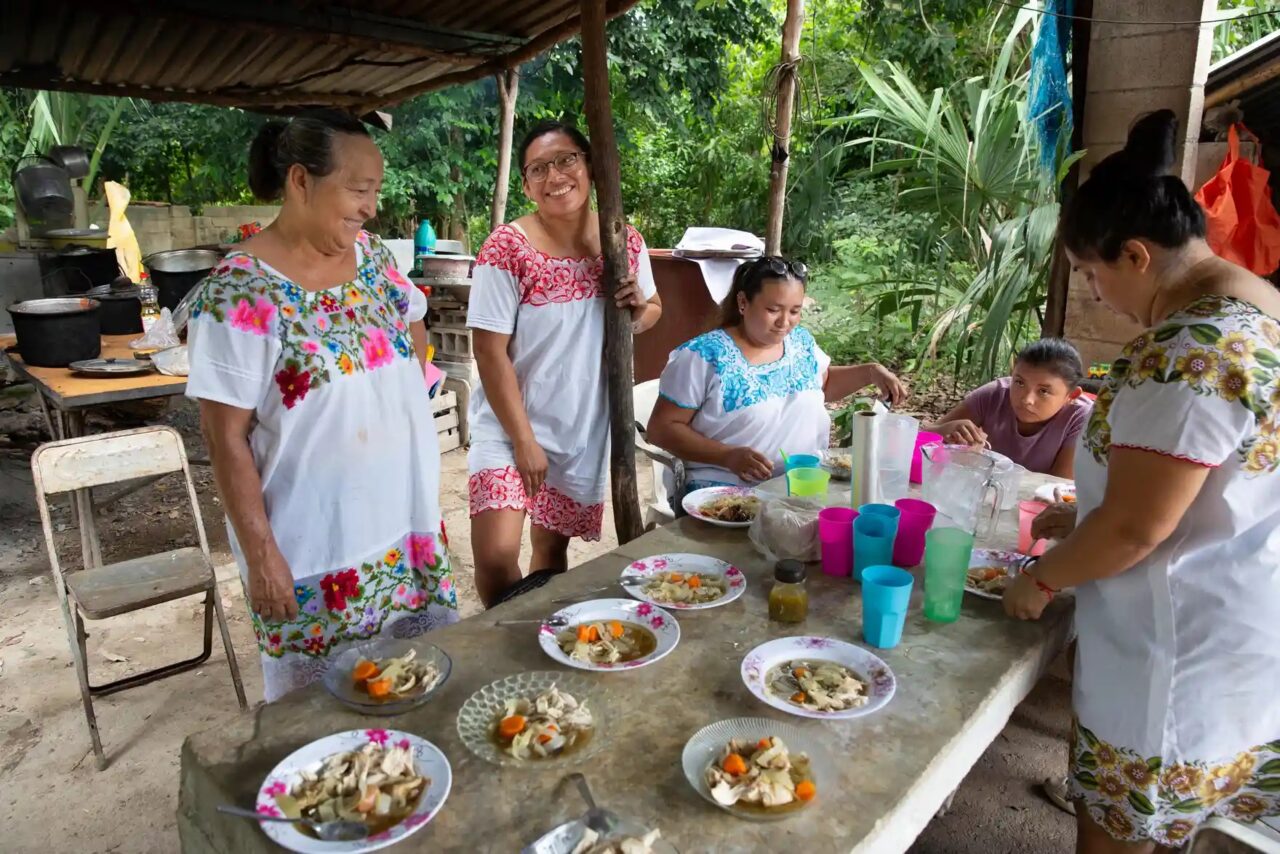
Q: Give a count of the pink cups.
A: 4